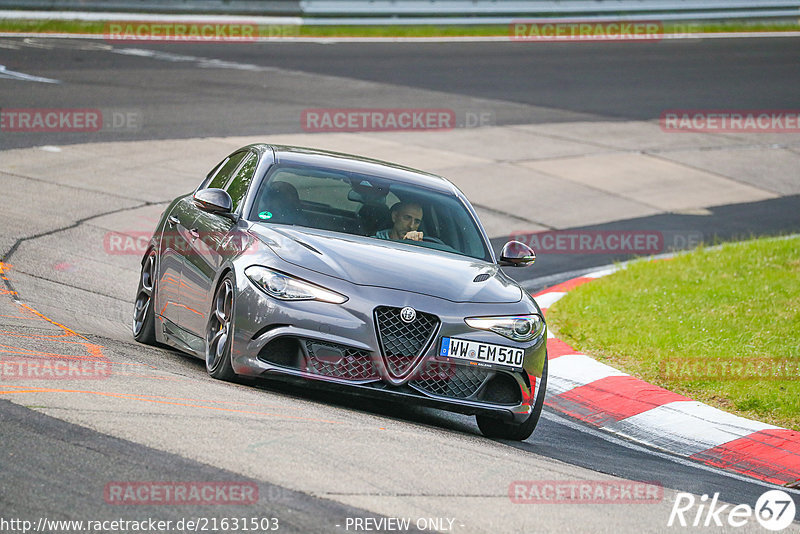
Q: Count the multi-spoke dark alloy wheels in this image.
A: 2